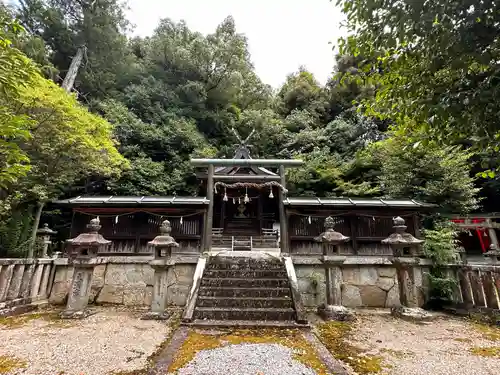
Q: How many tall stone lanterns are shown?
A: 4